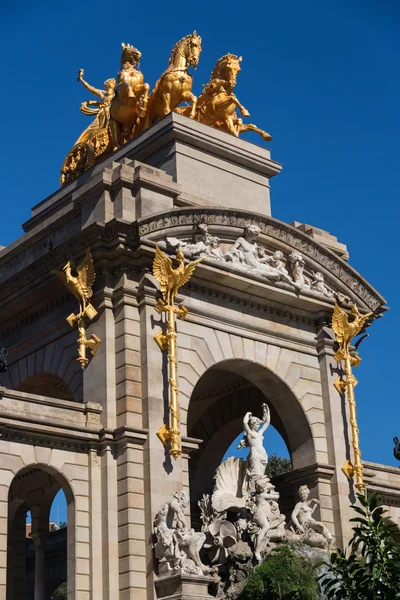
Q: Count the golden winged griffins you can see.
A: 3